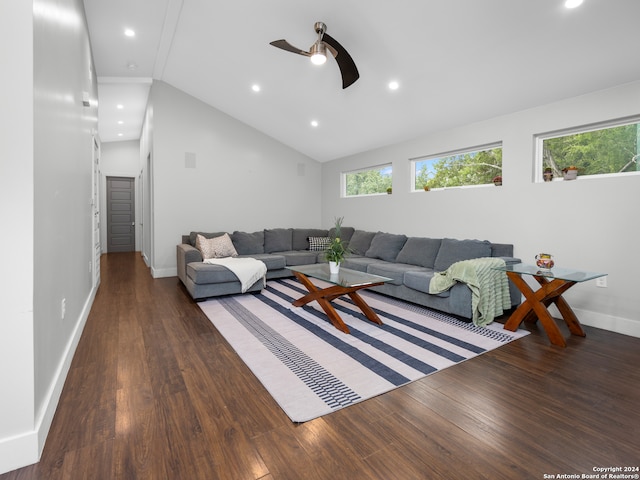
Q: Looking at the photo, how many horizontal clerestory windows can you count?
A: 3